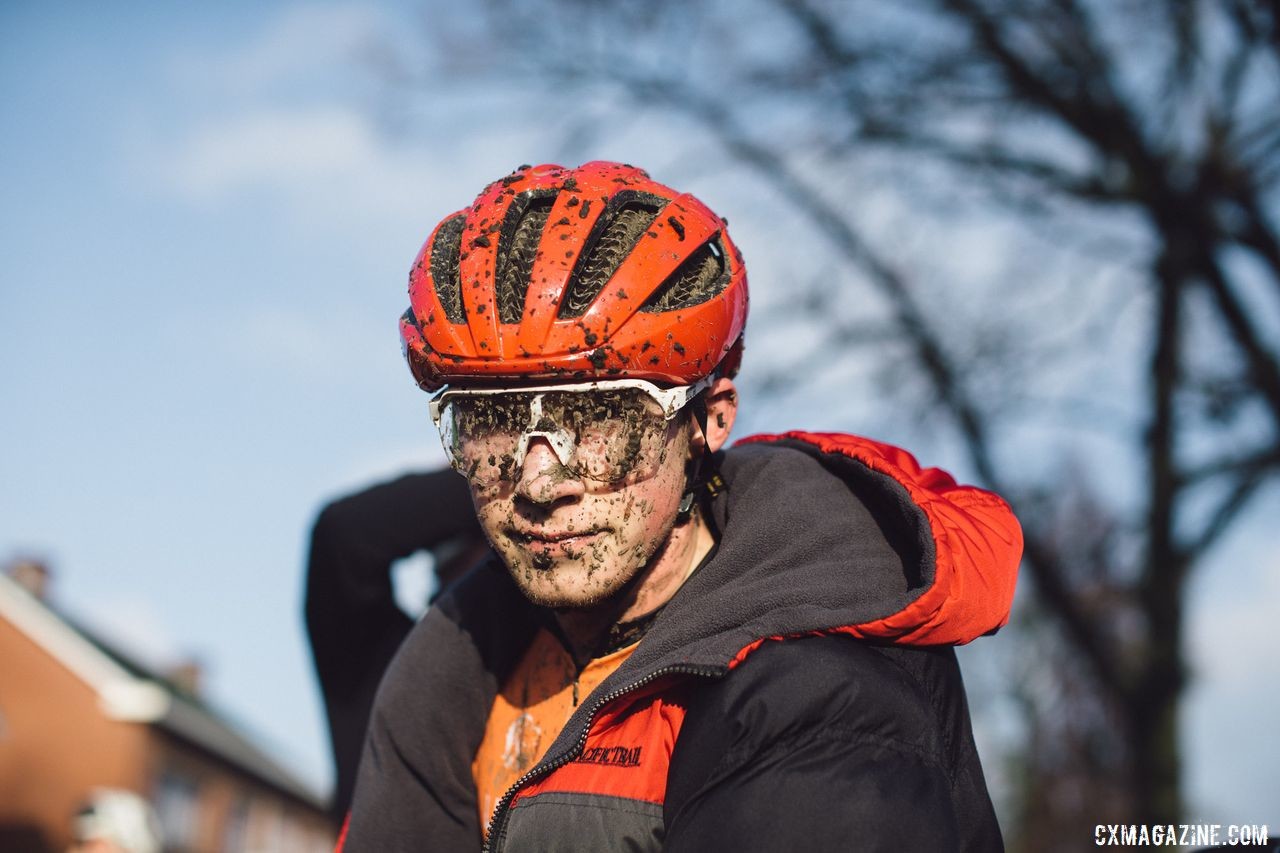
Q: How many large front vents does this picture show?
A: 4